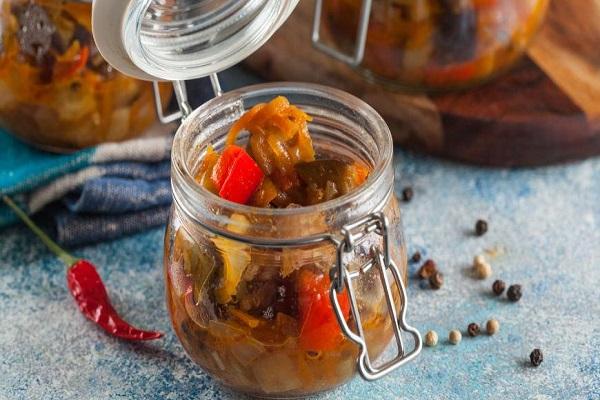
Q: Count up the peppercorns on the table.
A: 14